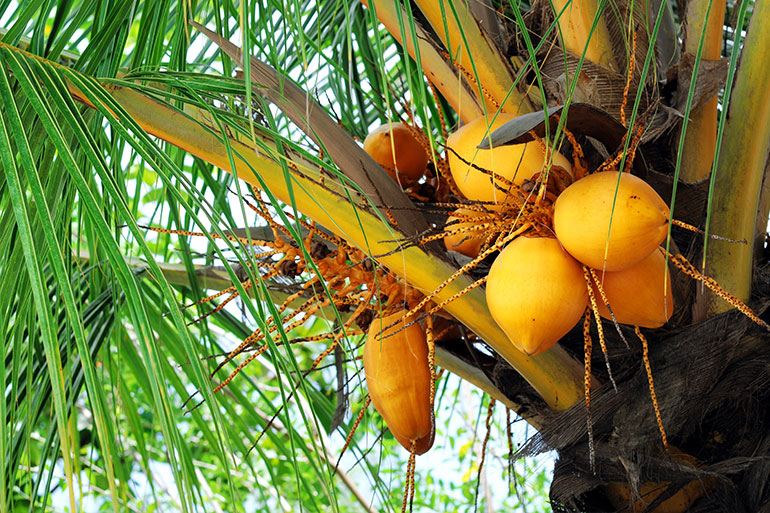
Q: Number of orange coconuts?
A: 7